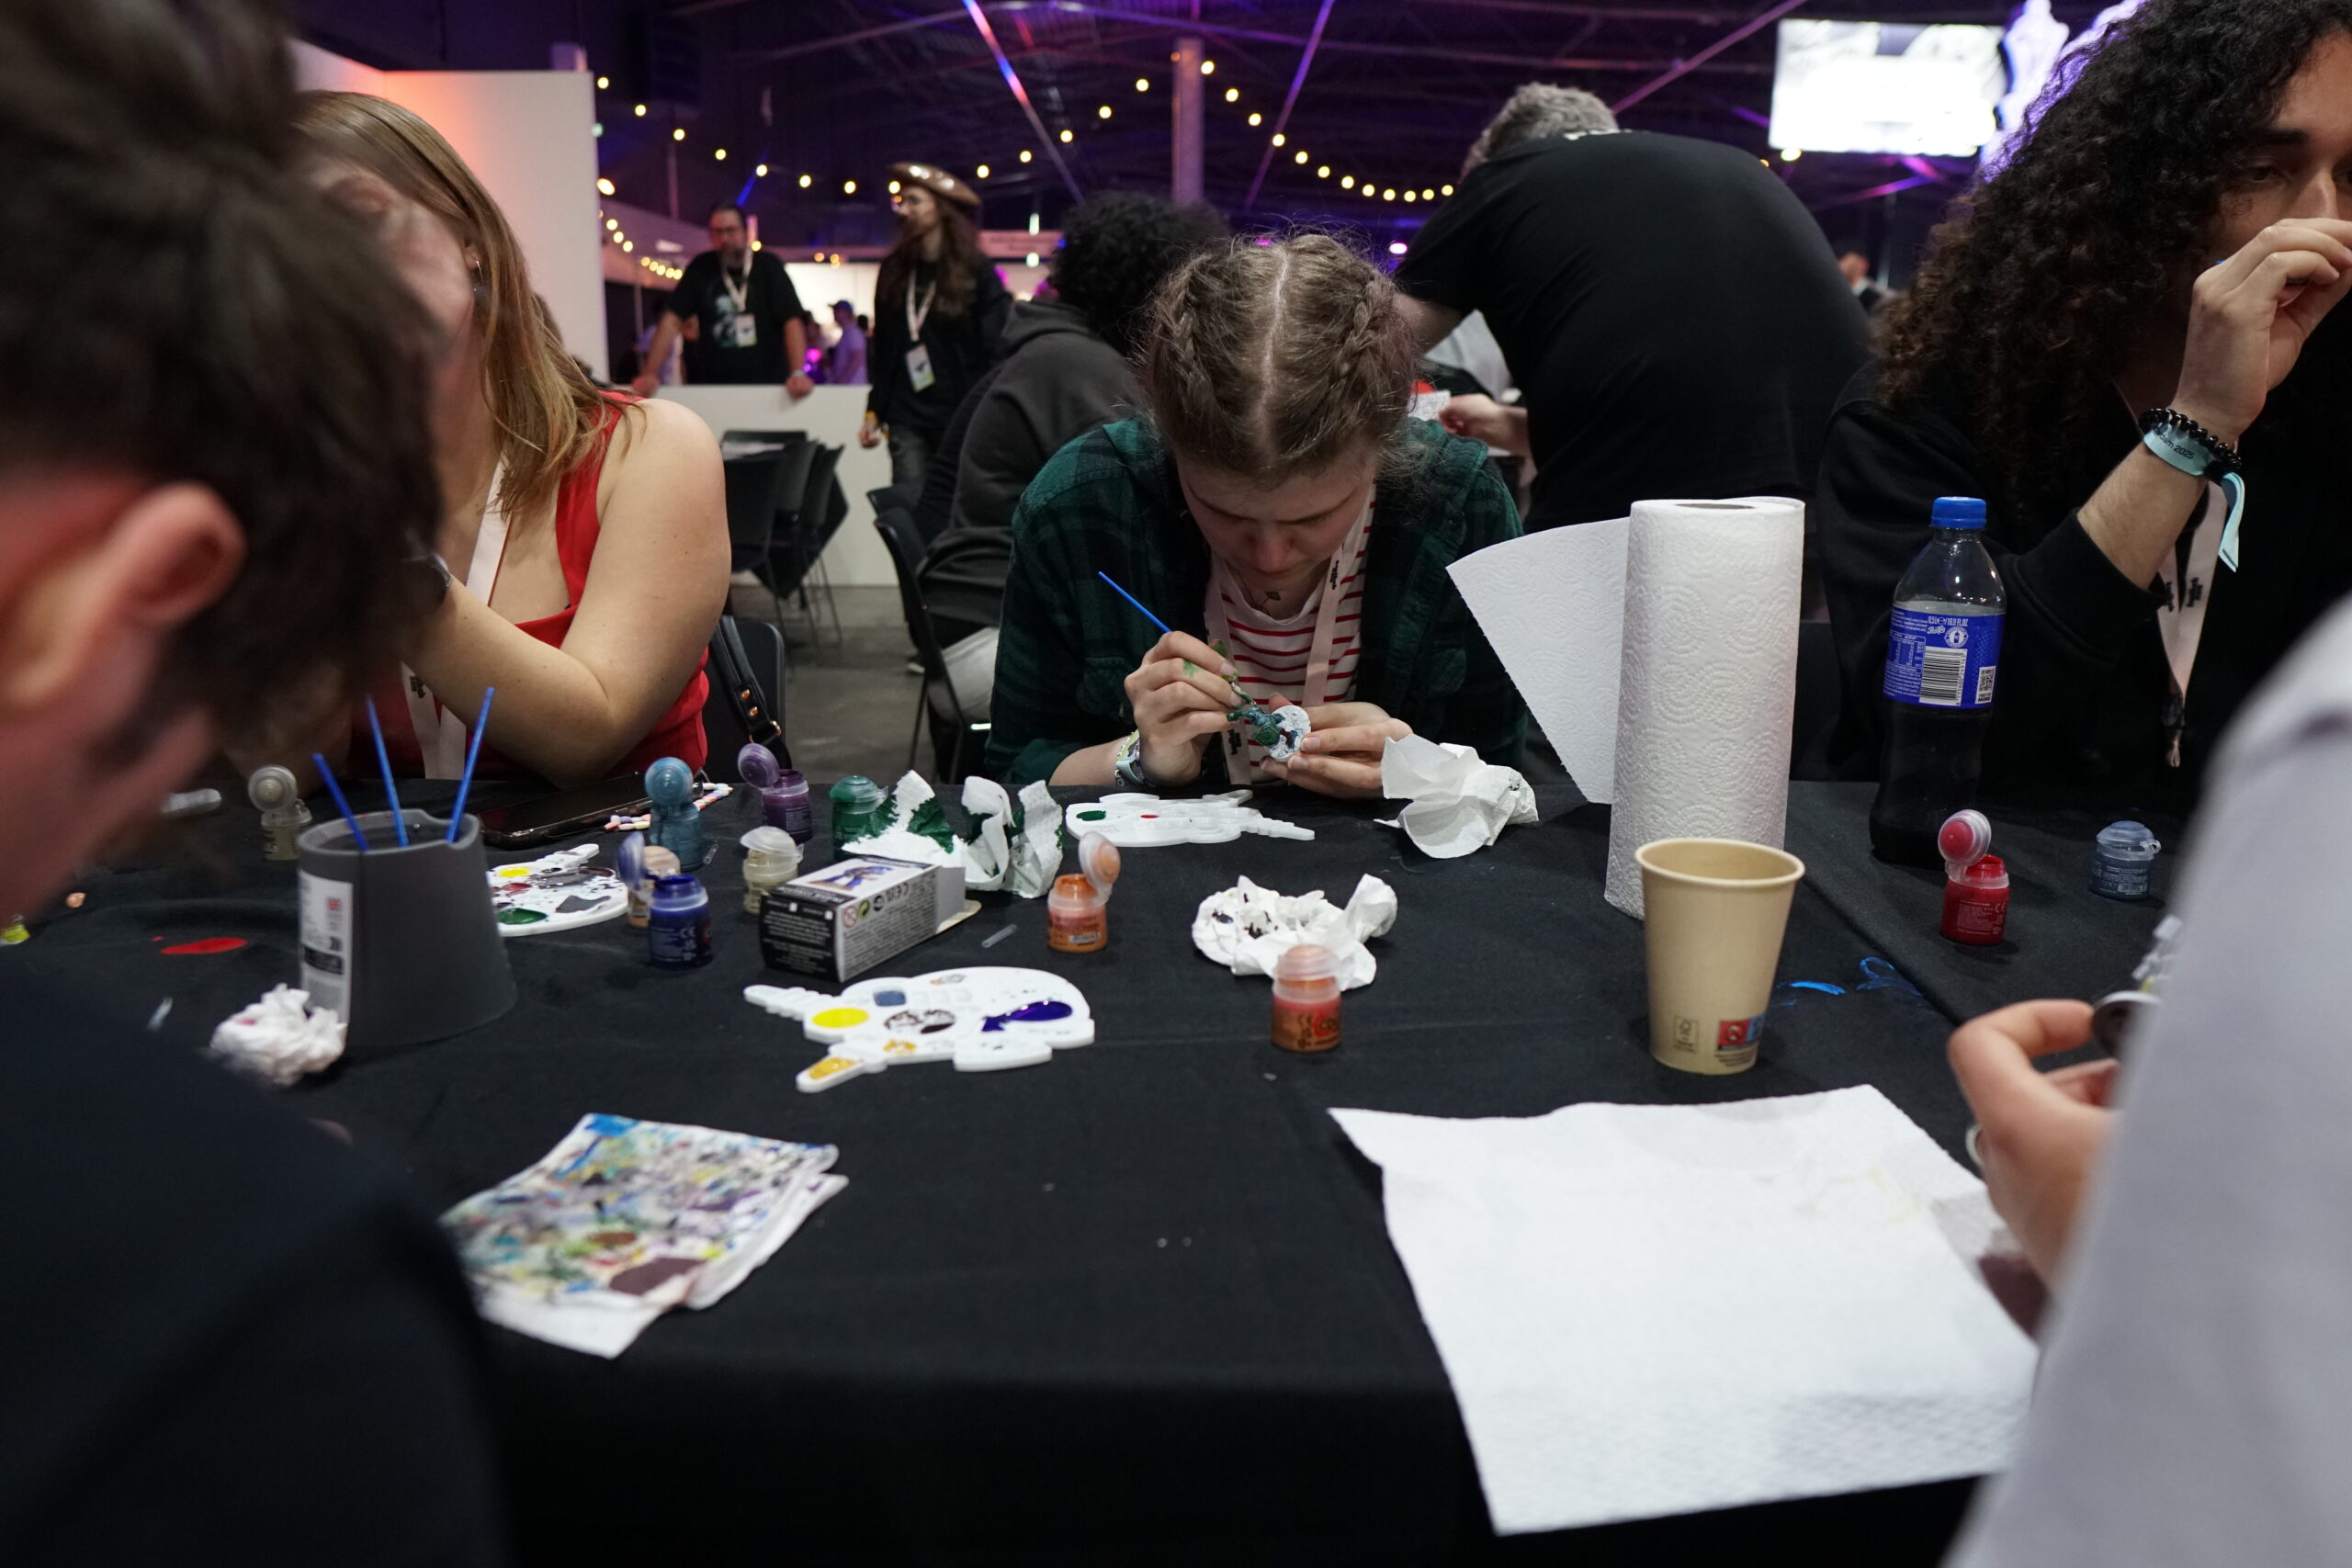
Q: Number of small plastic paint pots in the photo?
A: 11